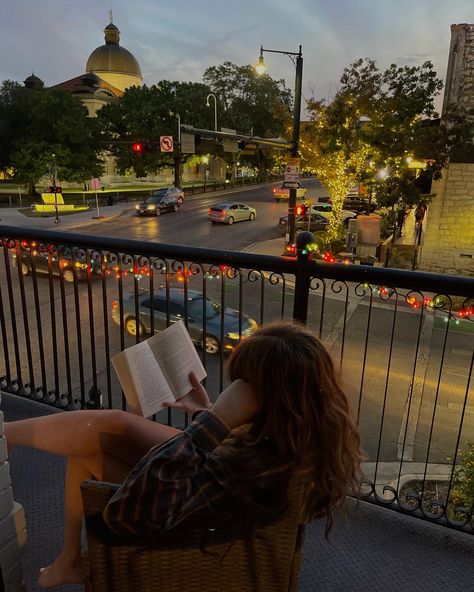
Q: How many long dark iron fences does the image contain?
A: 1